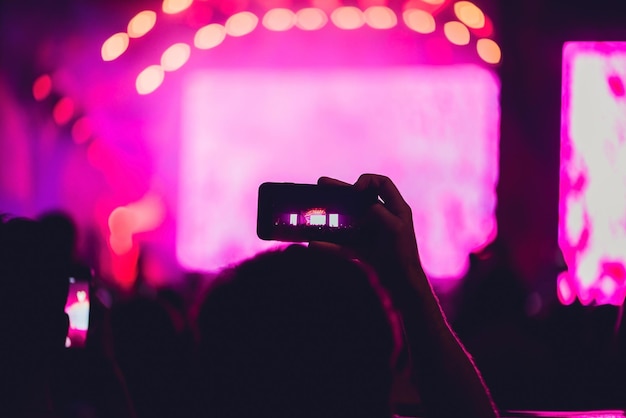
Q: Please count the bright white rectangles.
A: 3